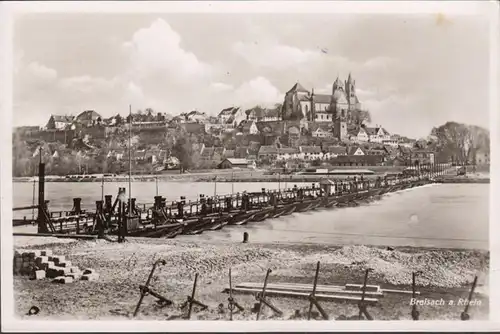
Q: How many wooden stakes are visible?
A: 8